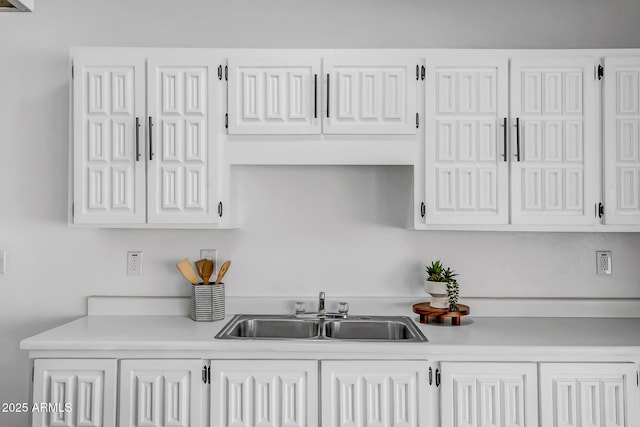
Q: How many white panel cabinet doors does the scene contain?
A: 13